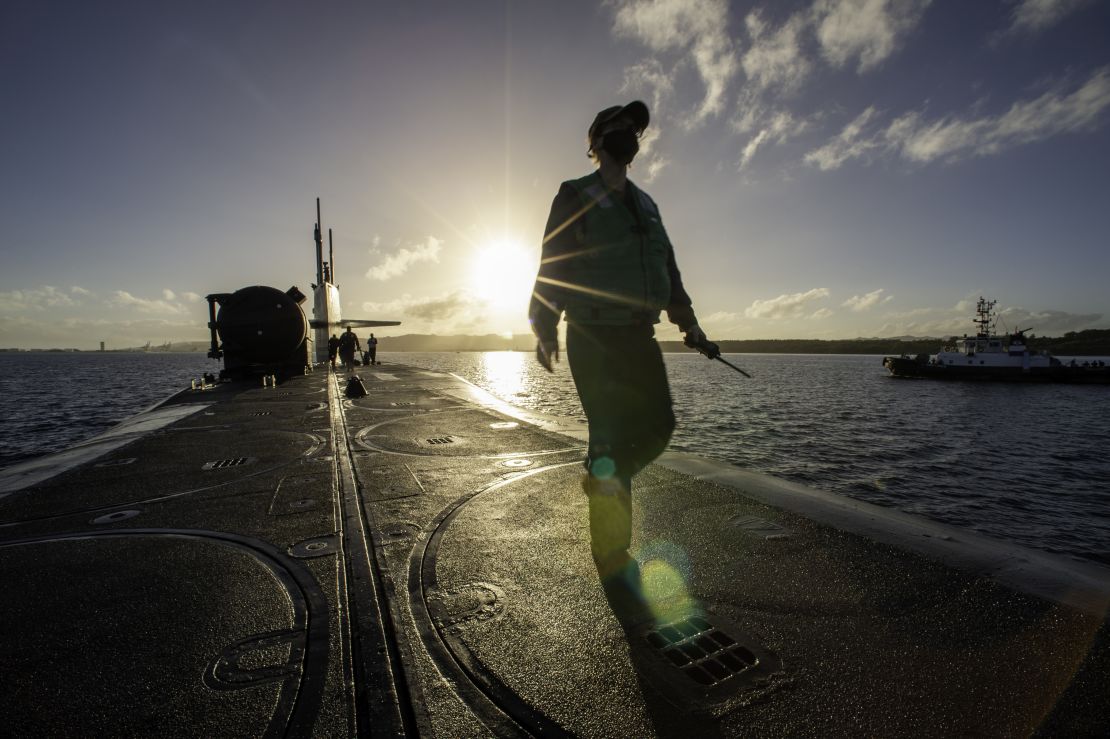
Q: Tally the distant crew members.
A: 3